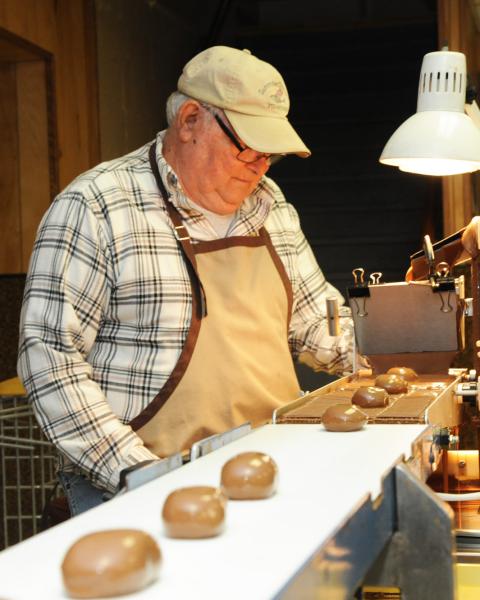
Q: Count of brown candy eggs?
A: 7